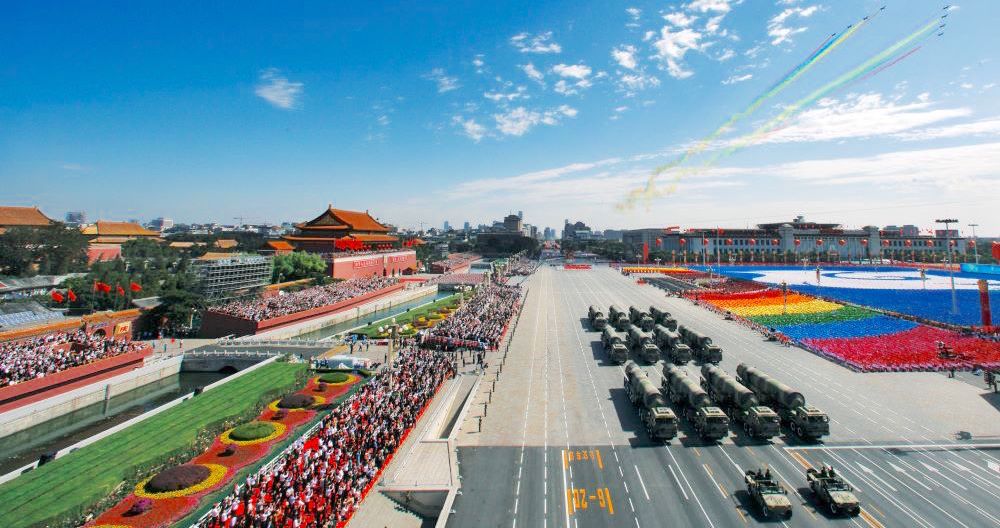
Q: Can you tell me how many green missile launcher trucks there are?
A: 12